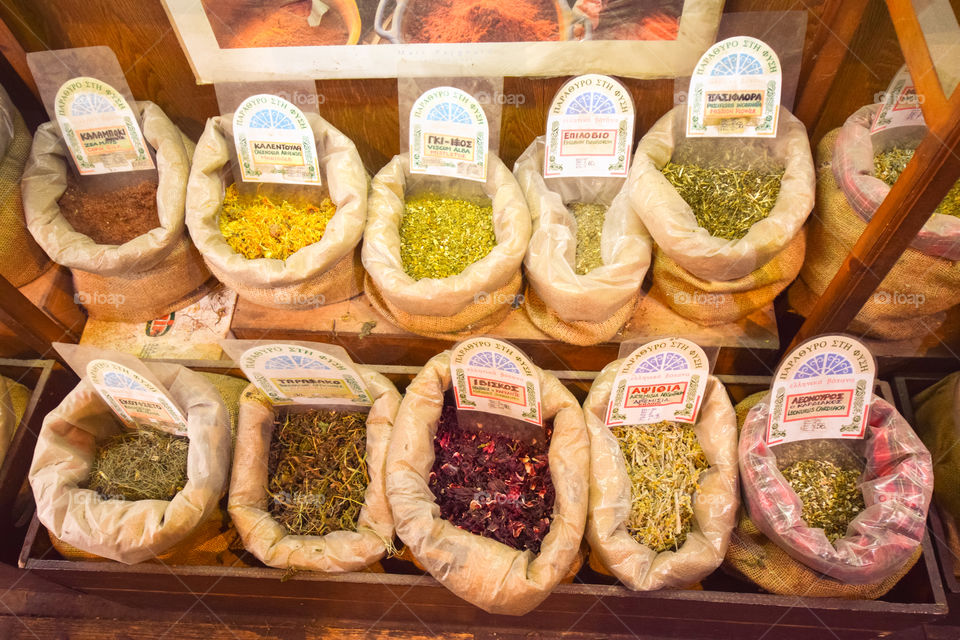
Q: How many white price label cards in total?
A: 11